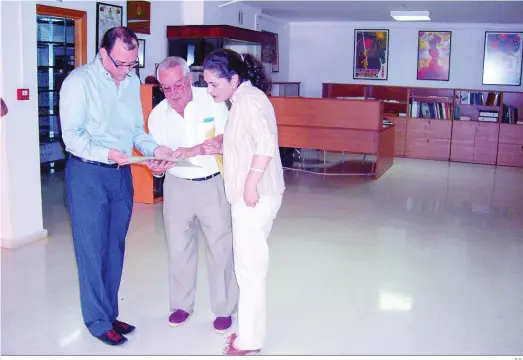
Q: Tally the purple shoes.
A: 2